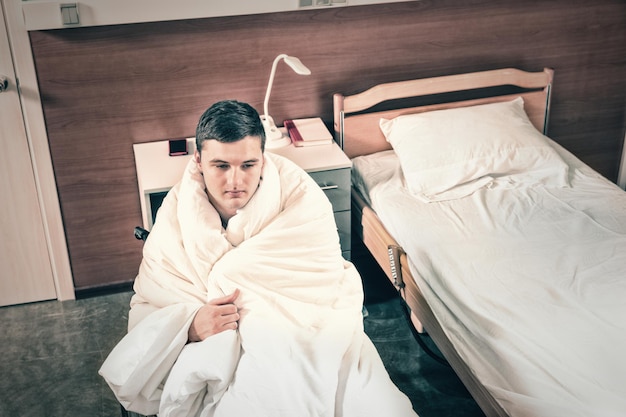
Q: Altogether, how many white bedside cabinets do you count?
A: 1